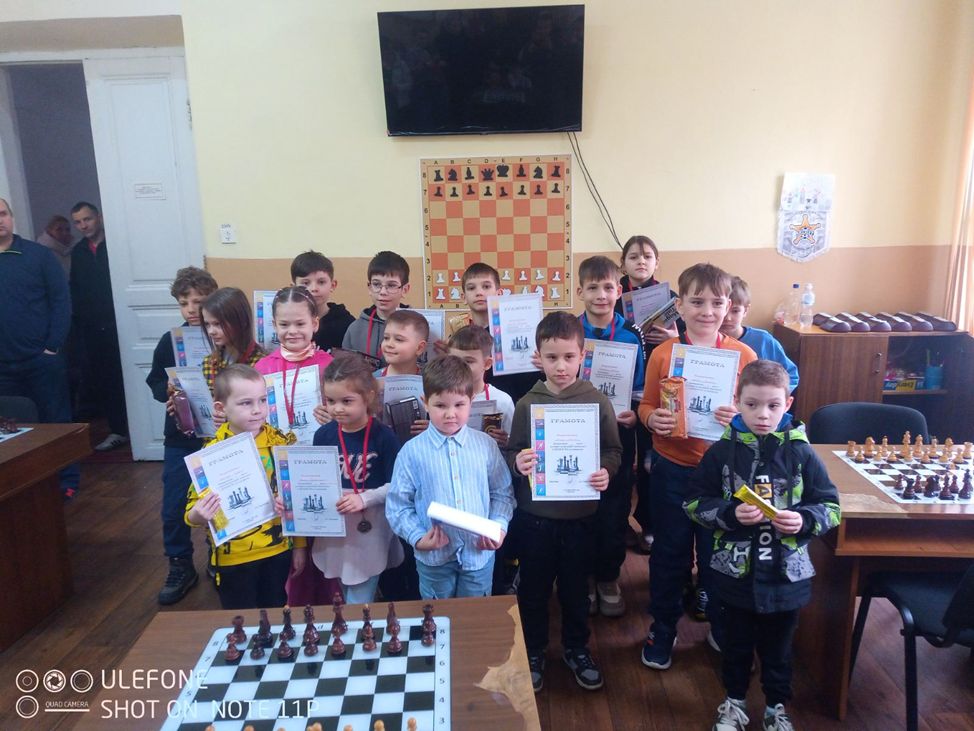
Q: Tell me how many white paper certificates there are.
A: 14